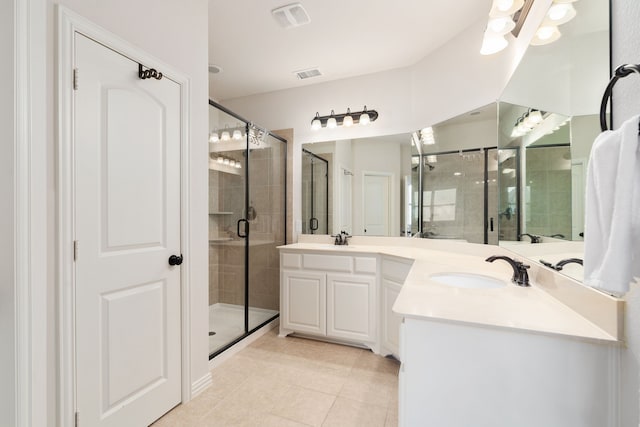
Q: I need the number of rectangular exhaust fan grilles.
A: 2